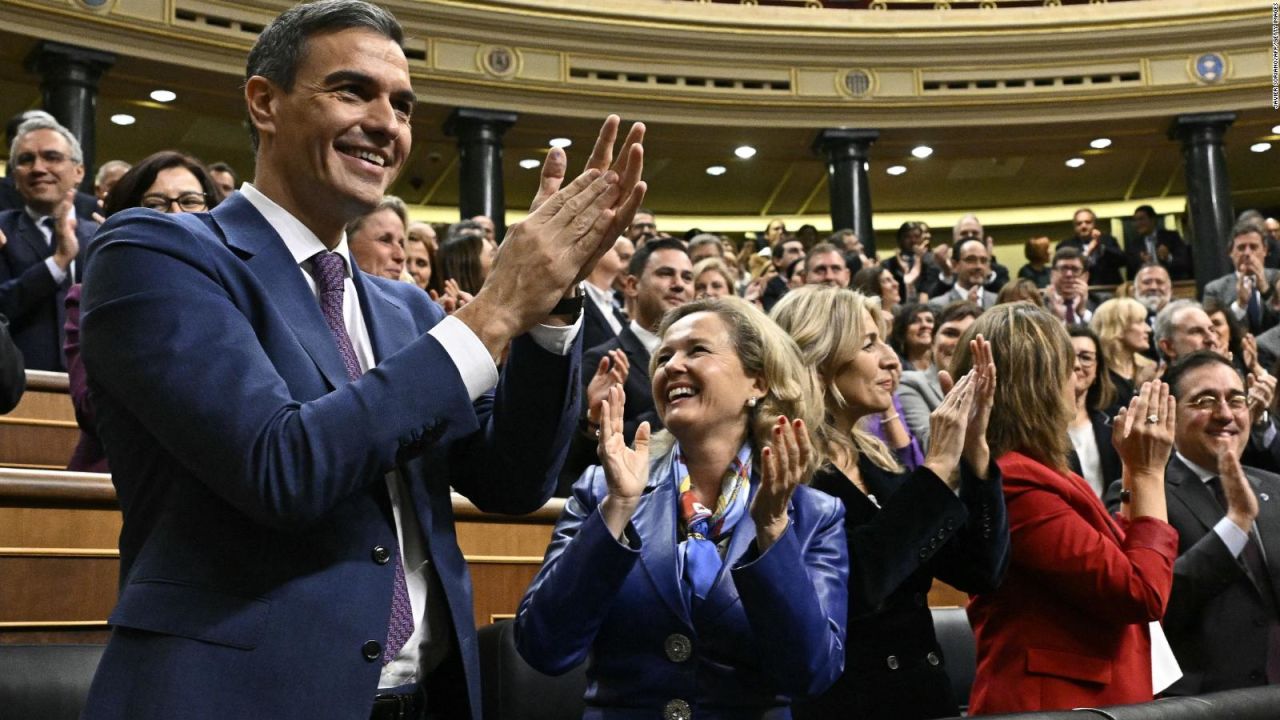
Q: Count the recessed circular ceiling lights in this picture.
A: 12